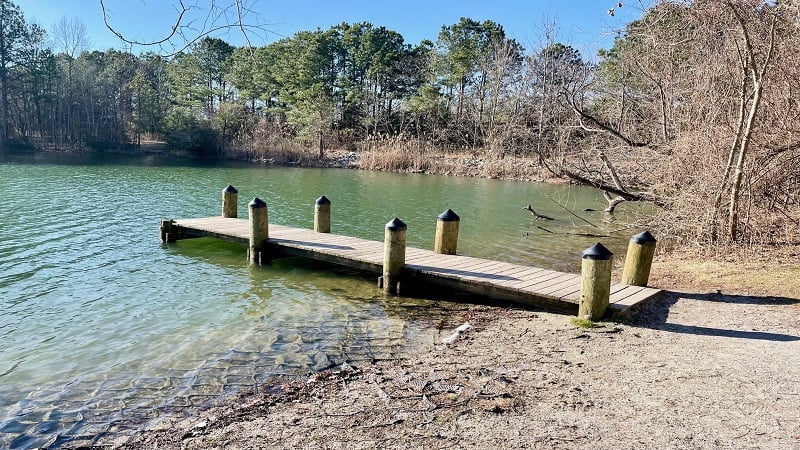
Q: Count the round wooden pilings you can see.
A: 7